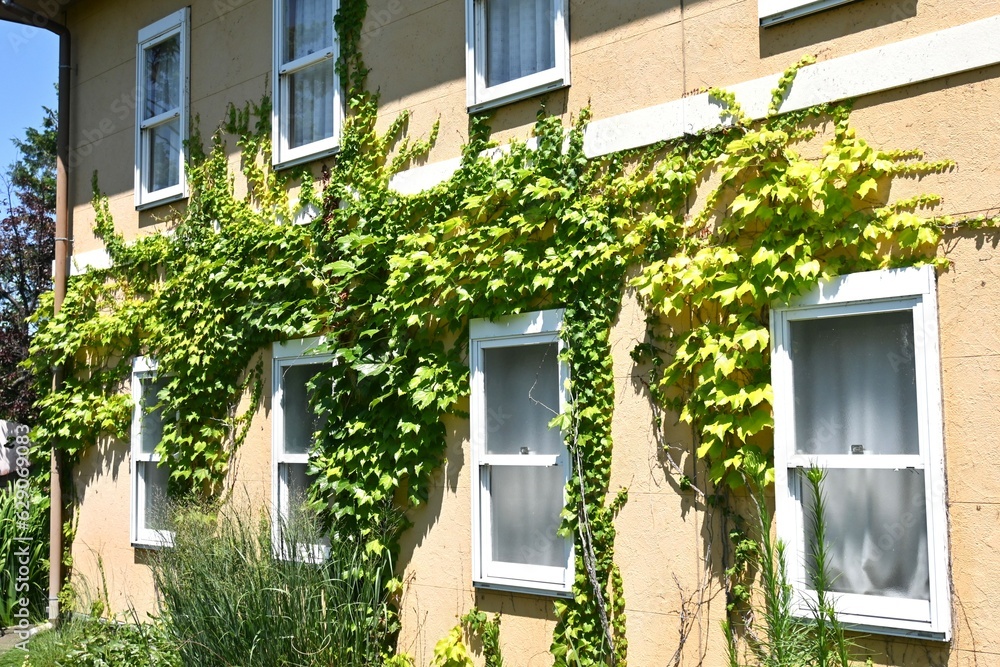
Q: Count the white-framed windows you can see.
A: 8